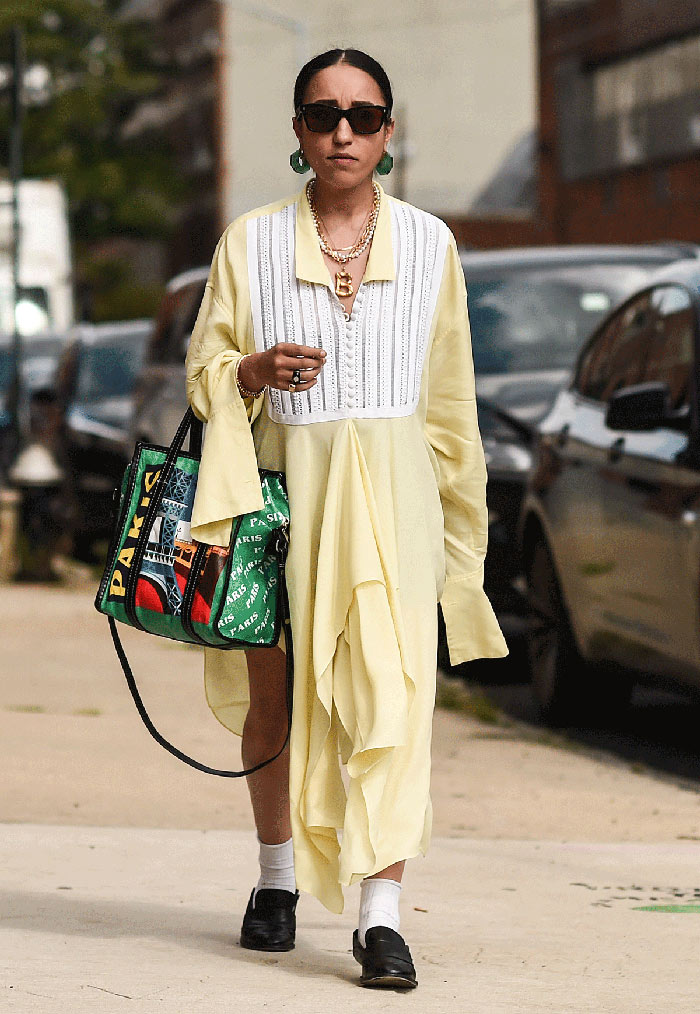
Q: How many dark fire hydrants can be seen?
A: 1